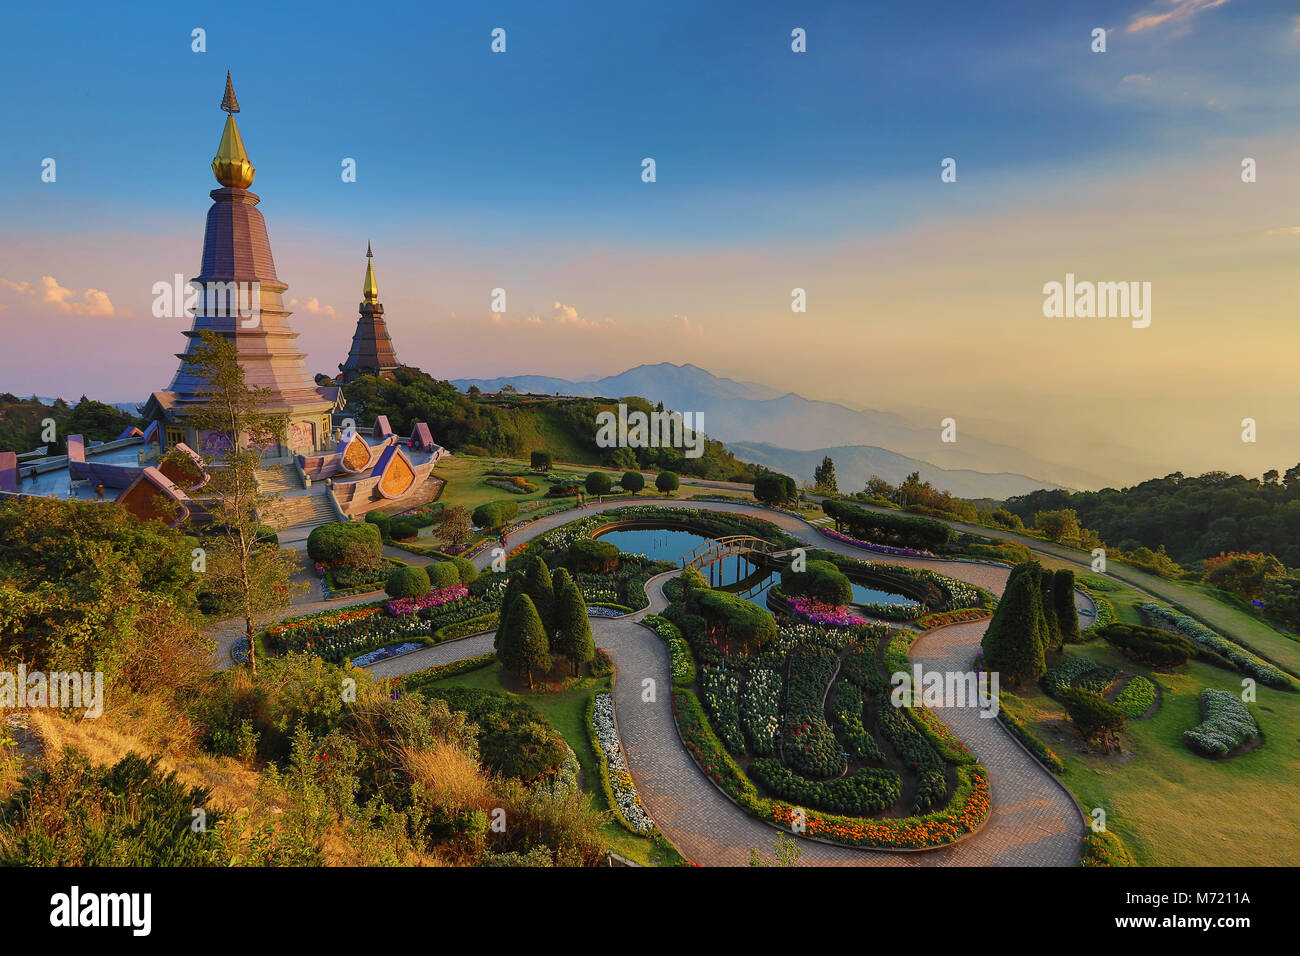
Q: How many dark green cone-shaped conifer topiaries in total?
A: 9